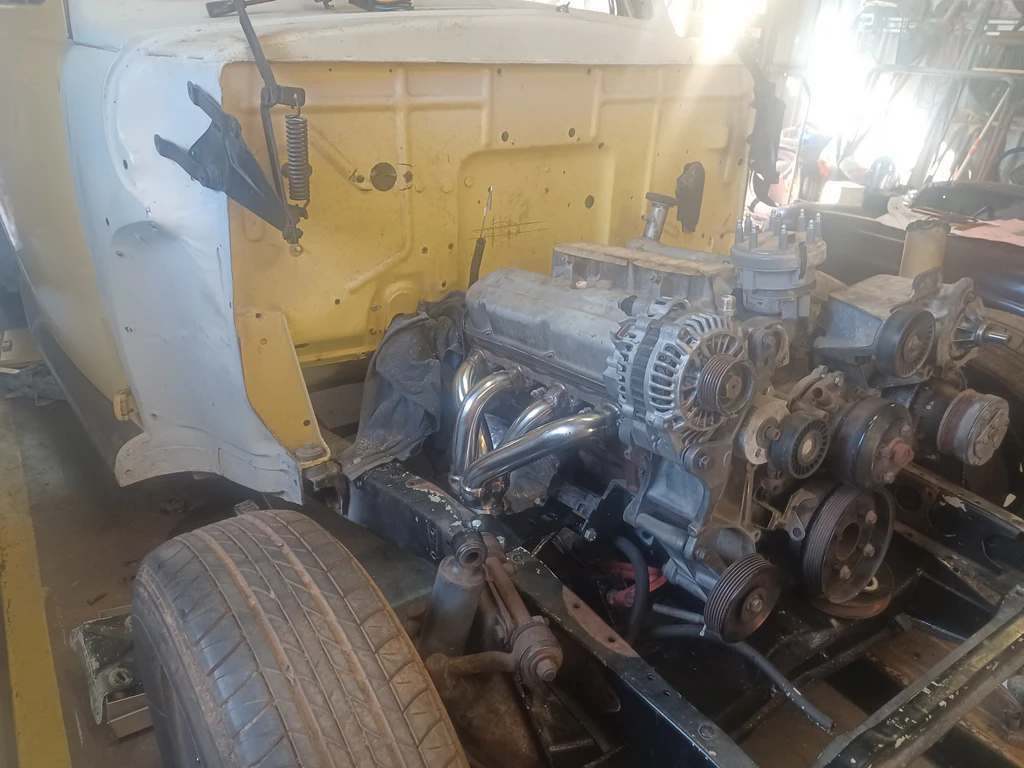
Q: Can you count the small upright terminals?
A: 9